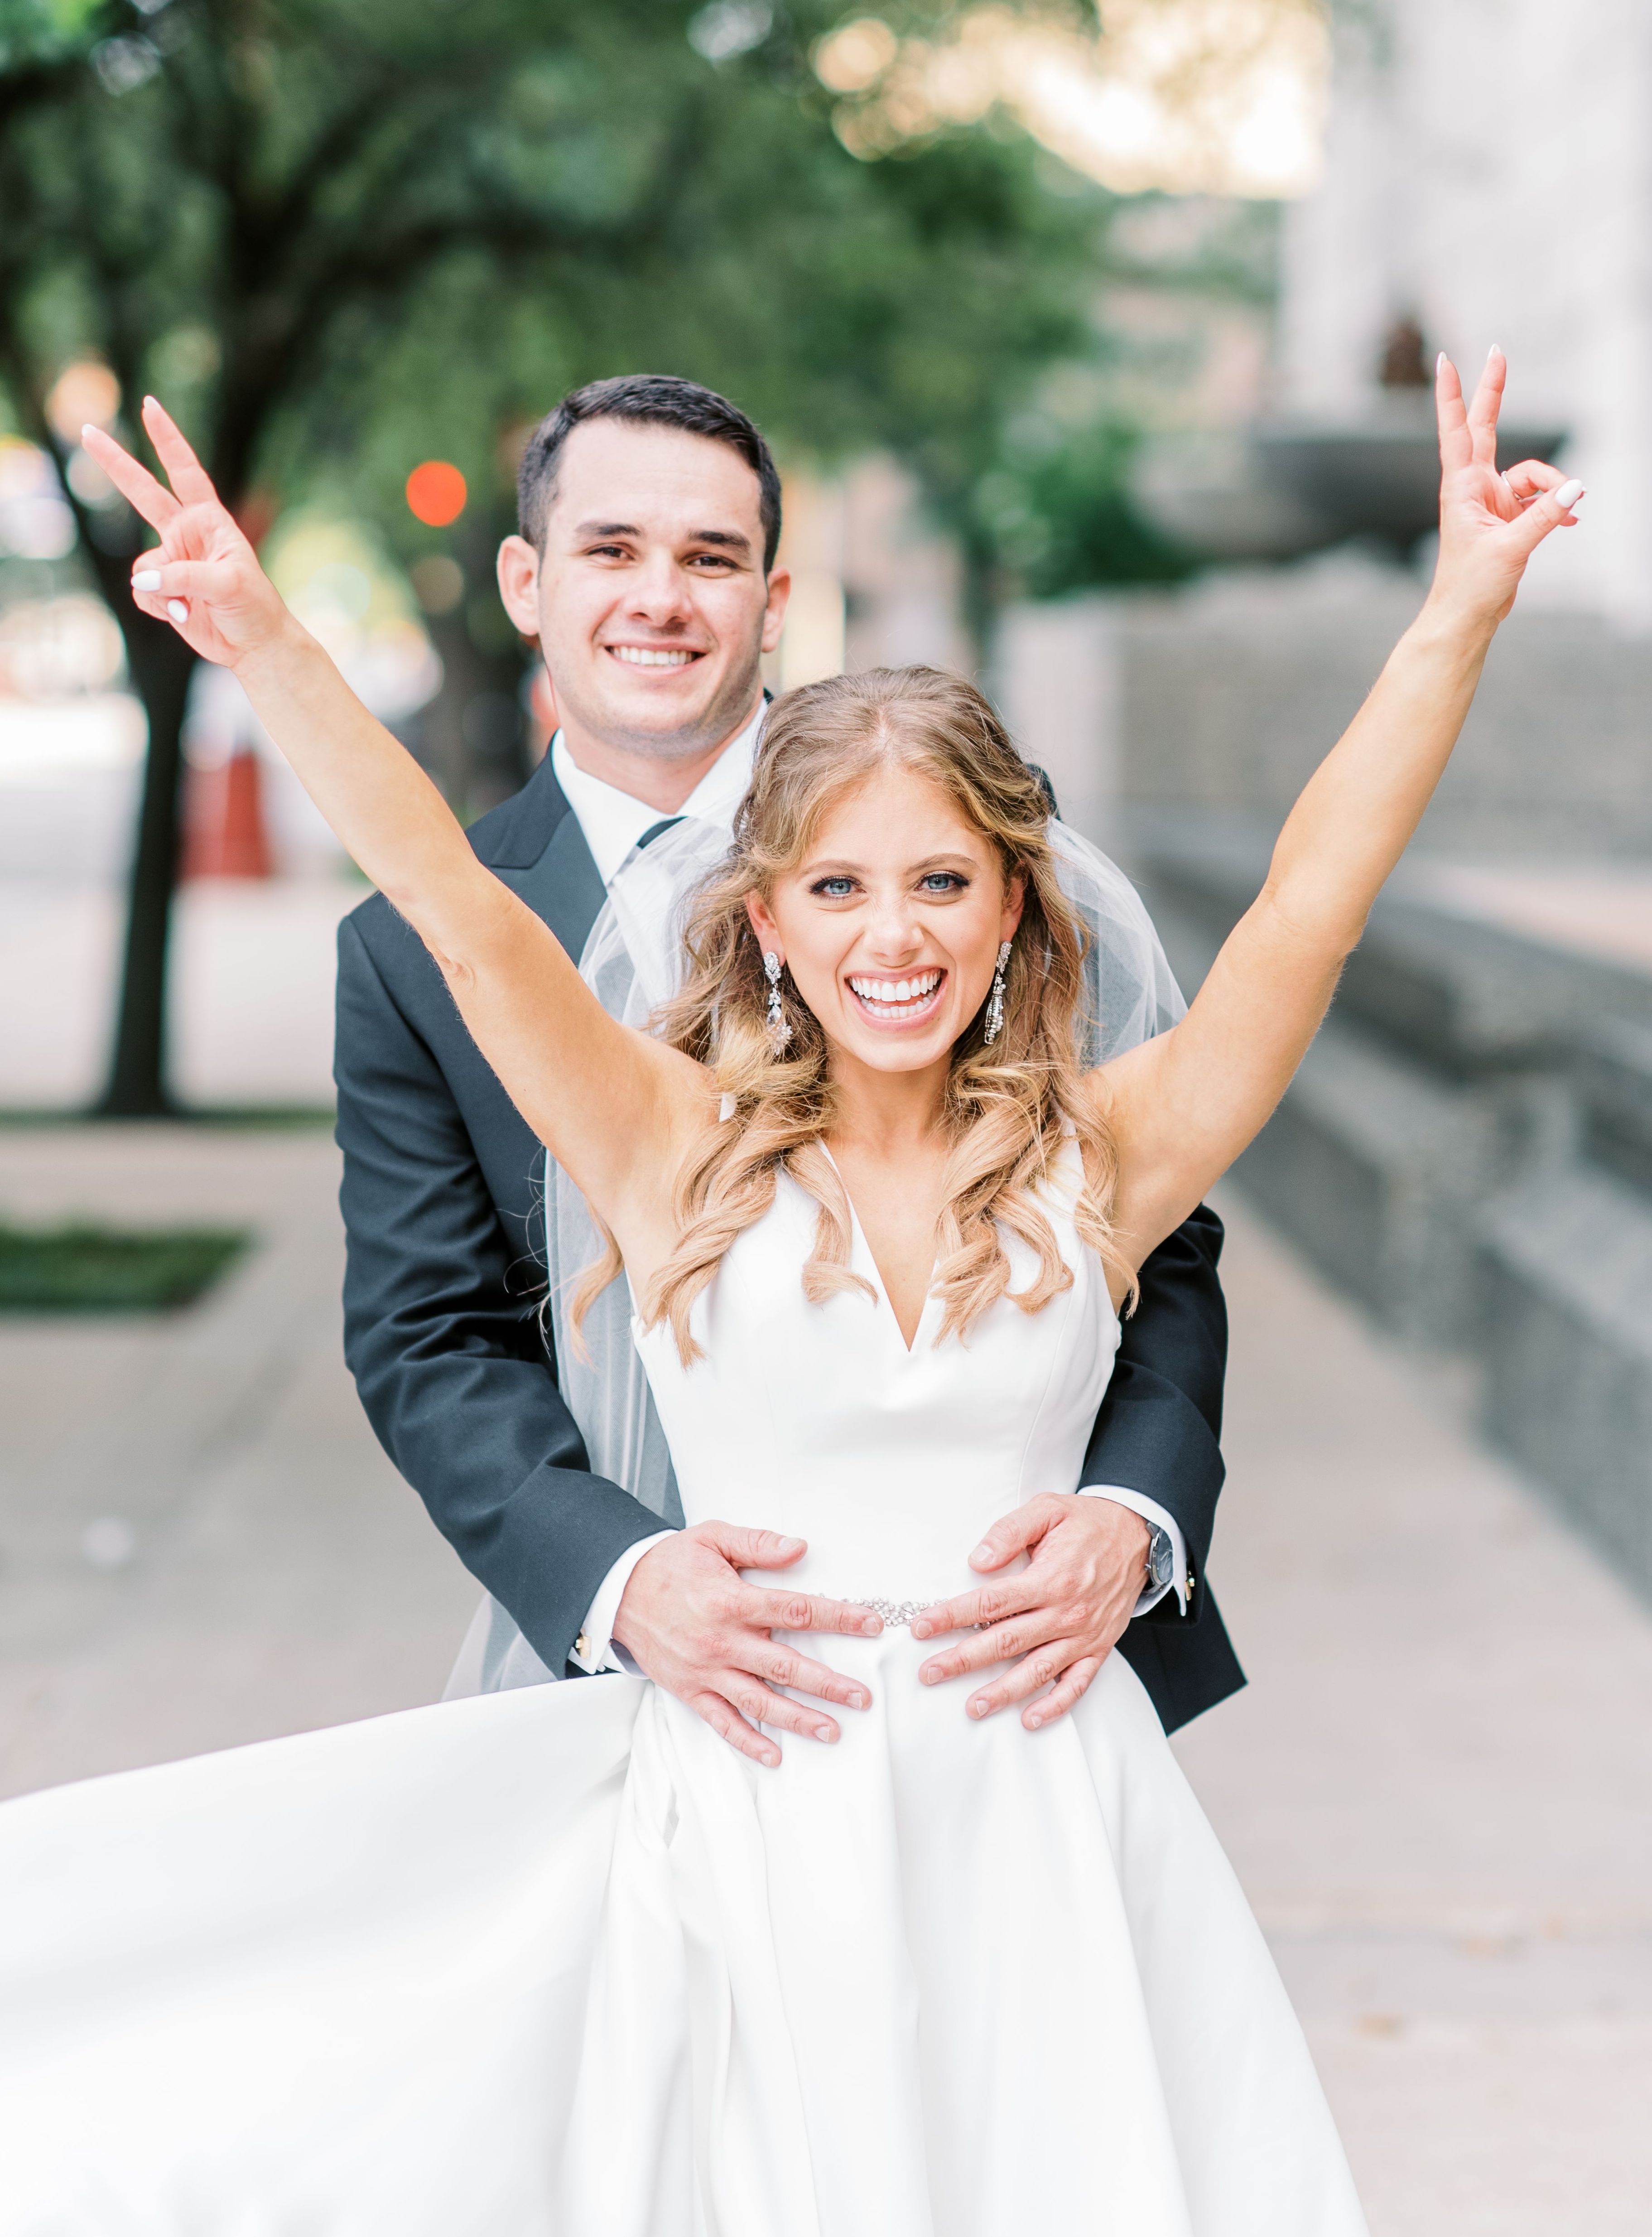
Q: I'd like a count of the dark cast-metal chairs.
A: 0